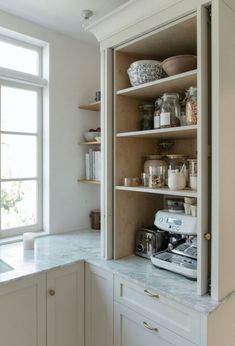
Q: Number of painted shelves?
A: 3